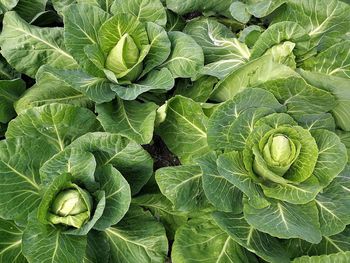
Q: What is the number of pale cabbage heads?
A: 3